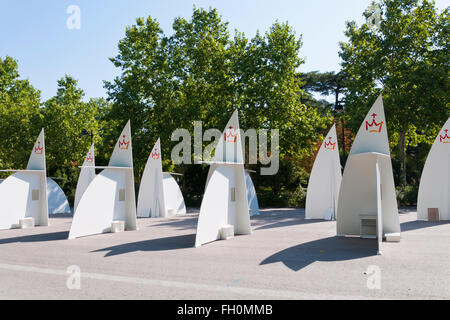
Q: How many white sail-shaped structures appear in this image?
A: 8